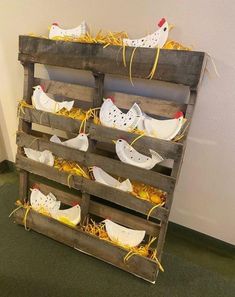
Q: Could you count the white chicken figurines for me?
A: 12